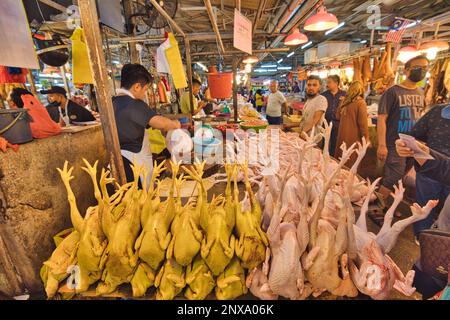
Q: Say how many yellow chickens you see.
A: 11